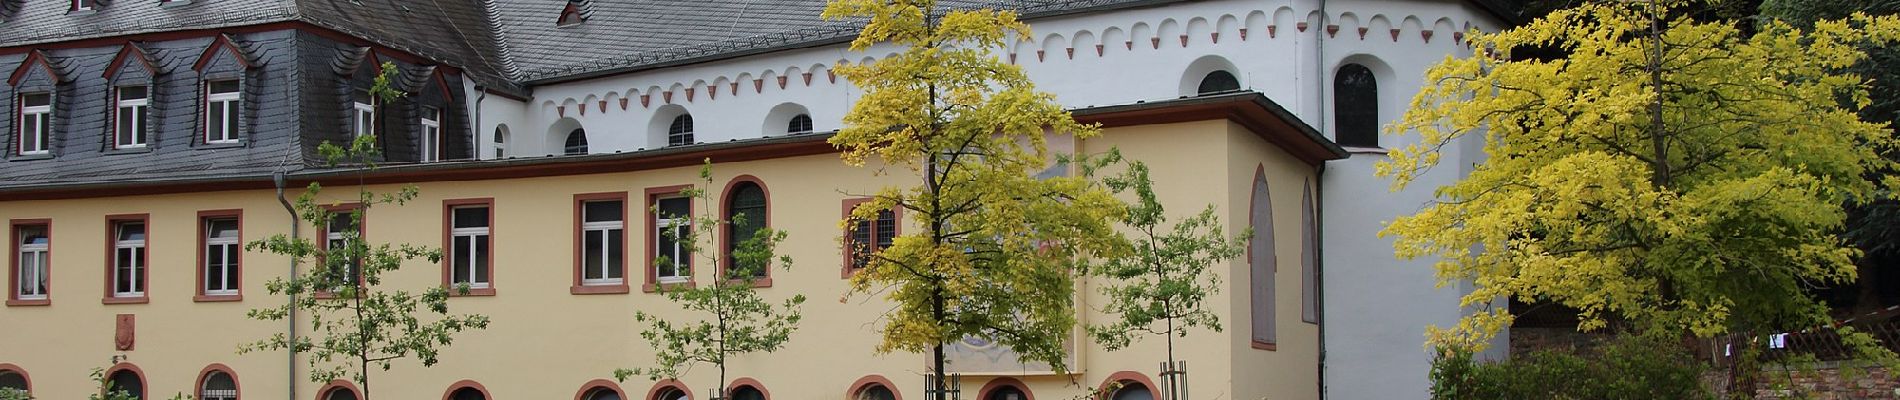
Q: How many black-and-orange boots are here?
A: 0